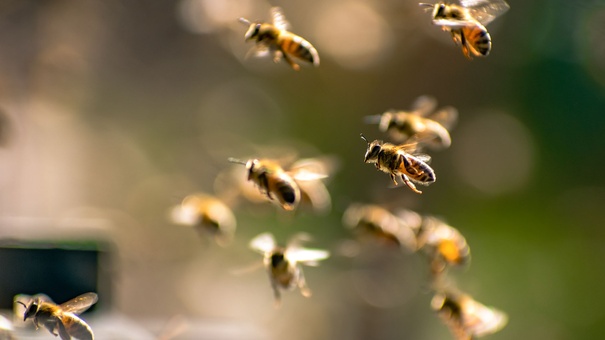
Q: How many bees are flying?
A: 12